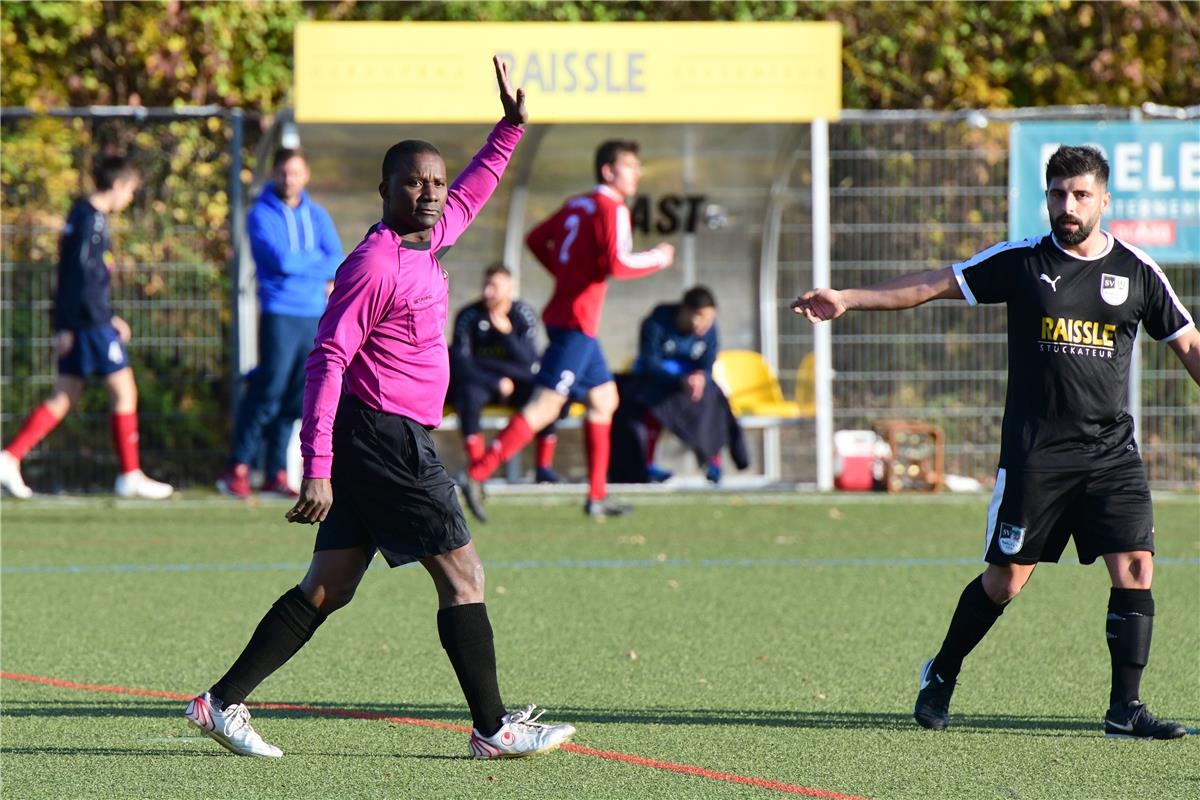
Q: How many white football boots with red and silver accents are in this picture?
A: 2